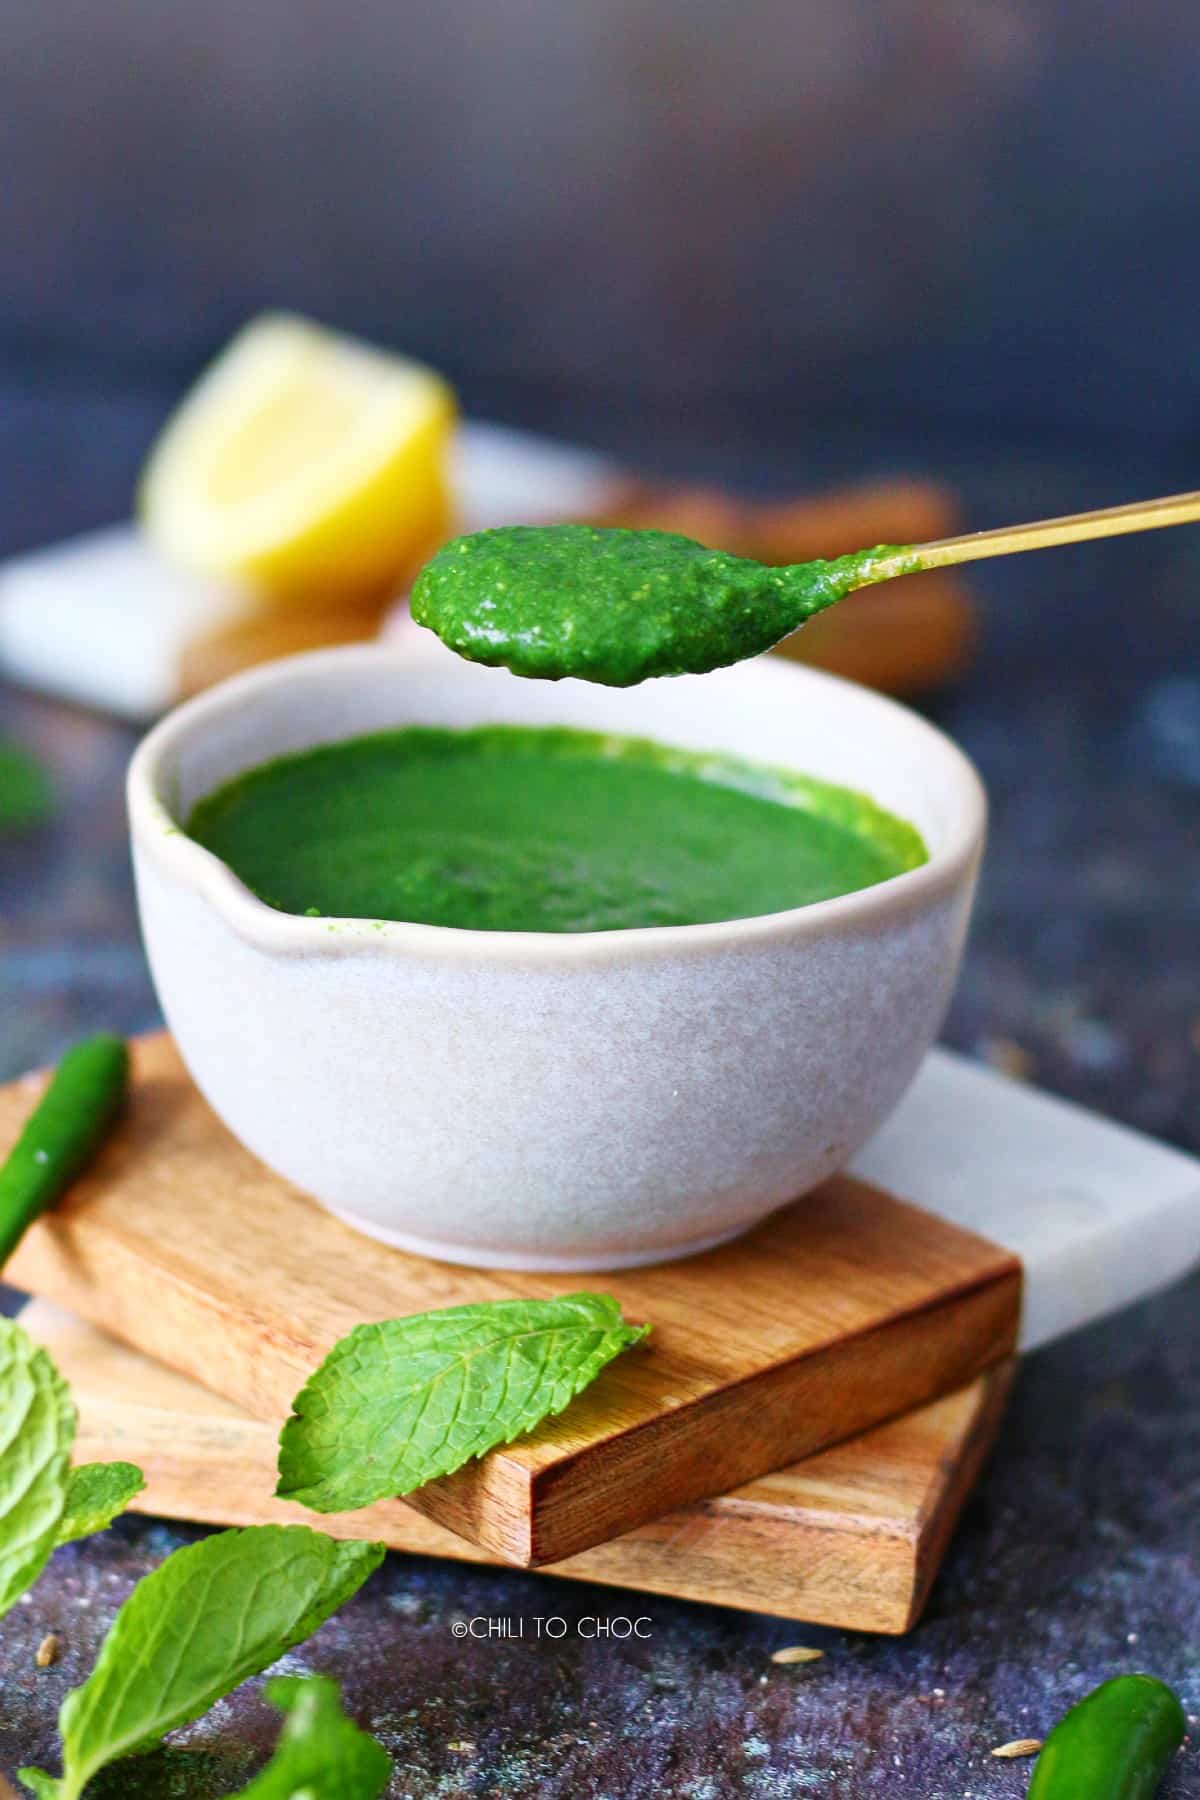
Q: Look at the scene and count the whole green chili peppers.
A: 2